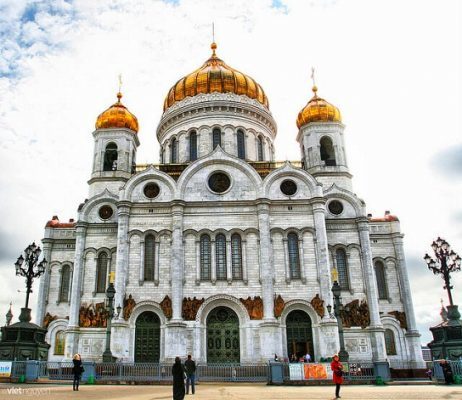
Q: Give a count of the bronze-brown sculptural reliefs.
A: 10